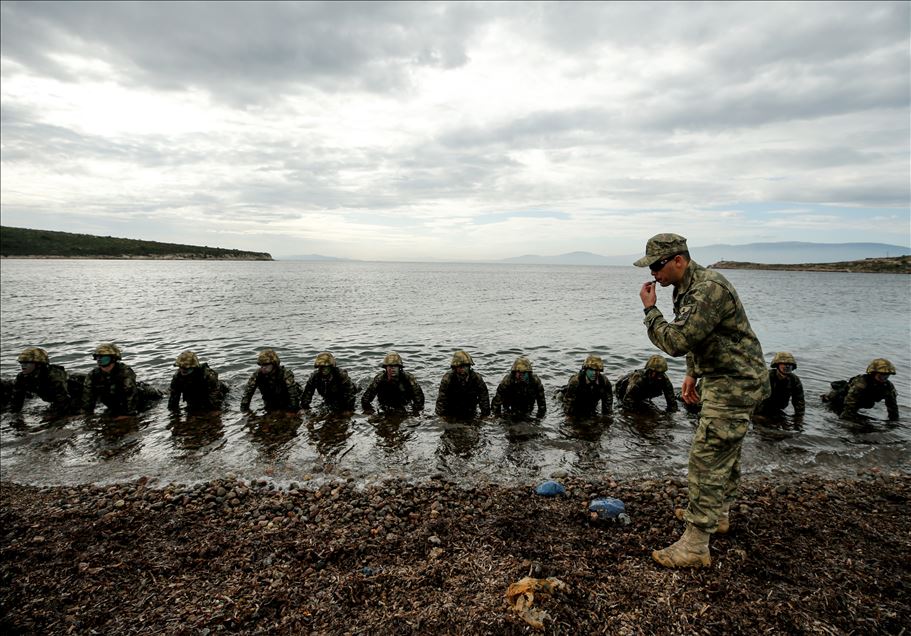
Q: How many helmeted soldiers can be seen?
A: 12